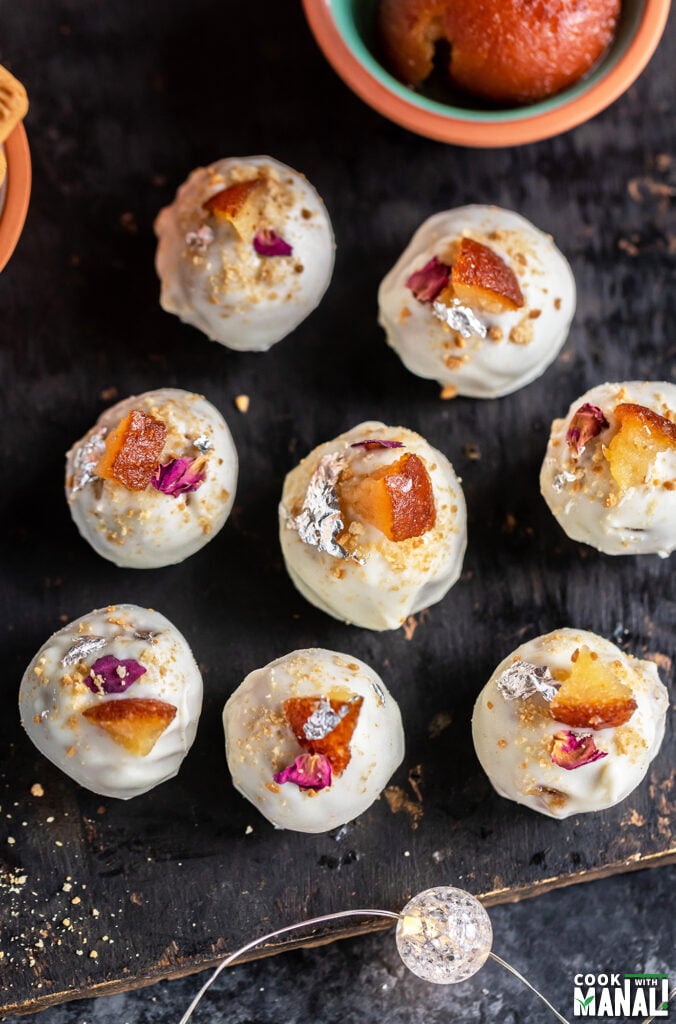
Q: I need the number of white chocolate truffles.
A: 8